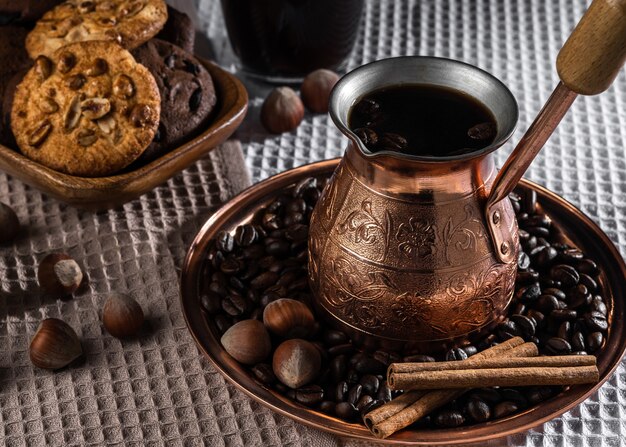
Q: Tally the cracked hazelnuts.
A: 0